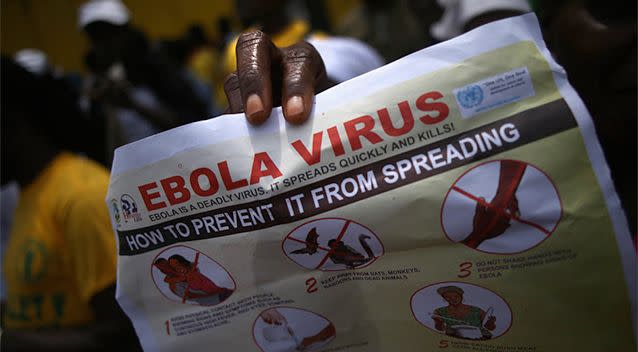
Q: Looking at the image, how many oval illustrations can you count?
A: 5